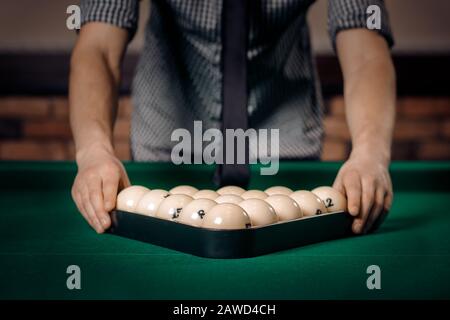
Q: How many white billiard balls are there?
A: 15